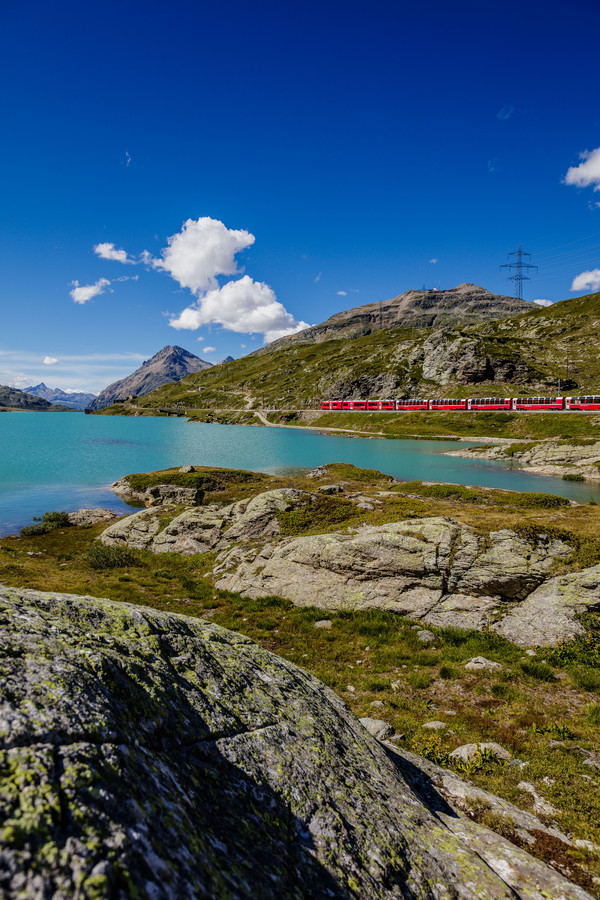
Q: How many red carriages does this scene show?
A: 8